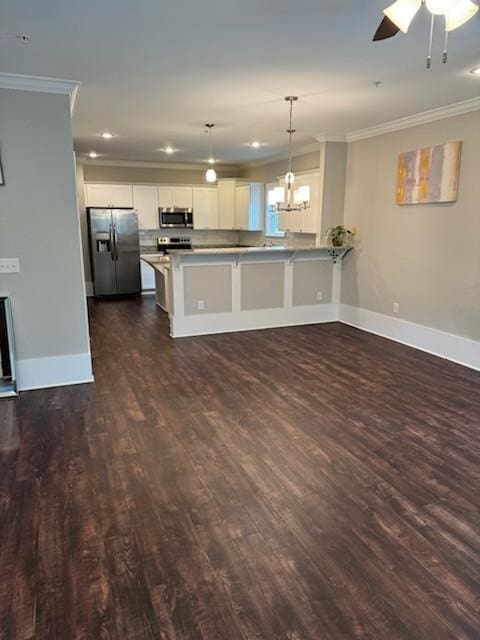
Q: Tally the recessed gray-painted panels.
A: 3